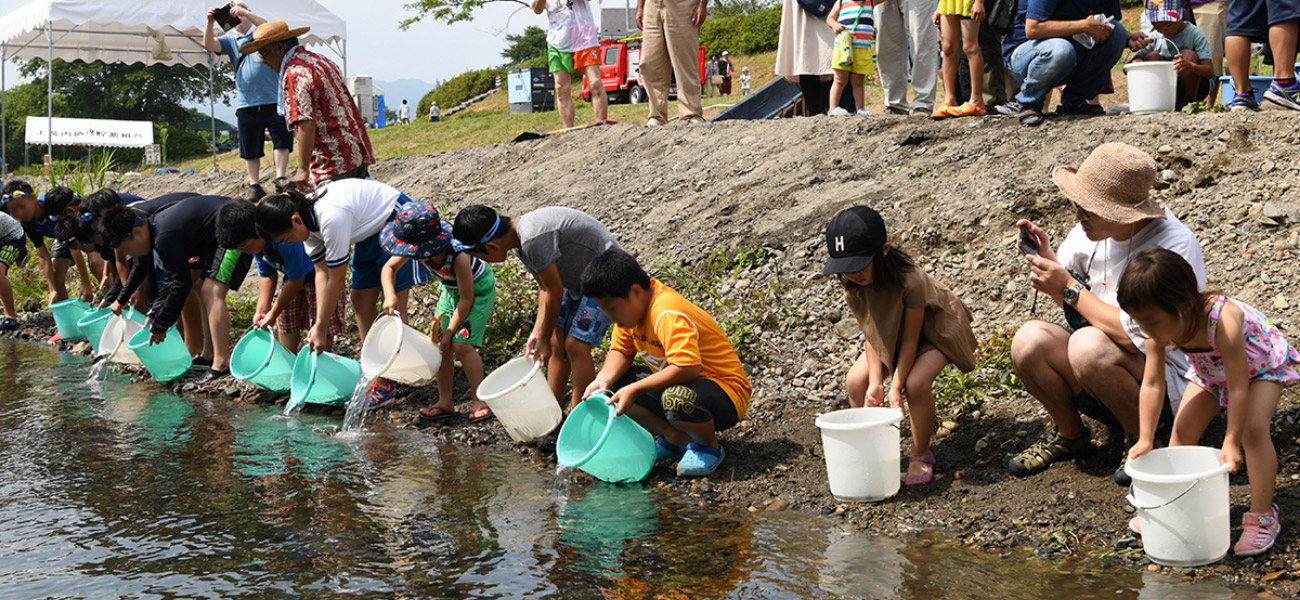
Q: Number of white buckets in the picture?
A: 6